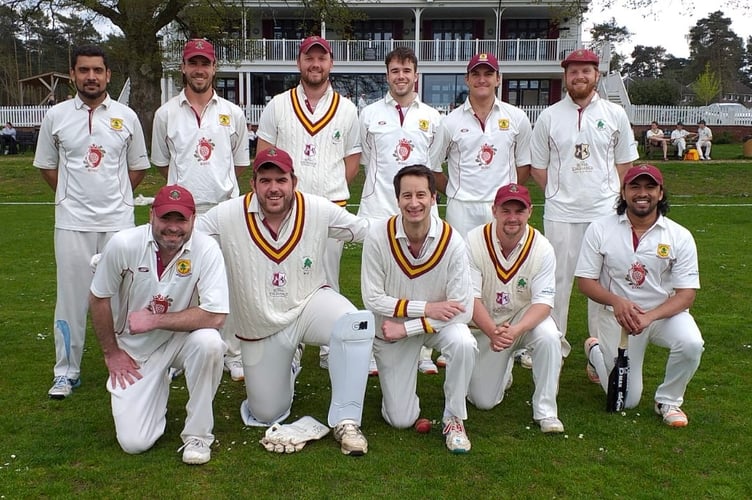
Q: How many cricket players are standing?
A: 6